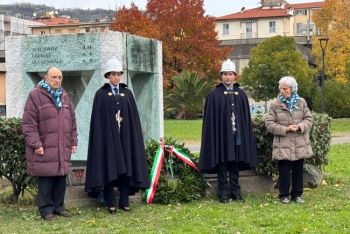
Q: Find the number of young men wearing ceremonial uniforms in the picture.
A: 2